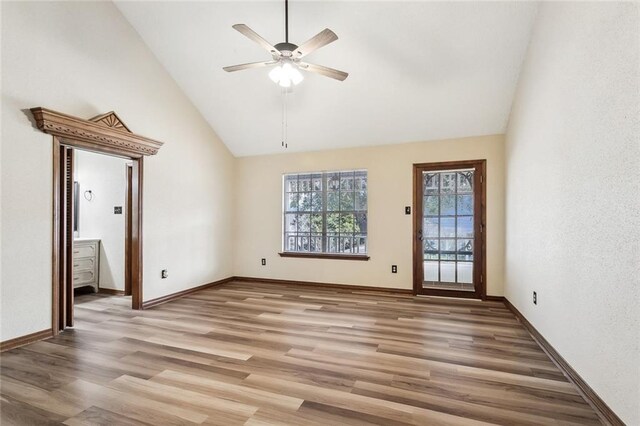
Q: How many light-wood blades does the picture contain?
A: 4